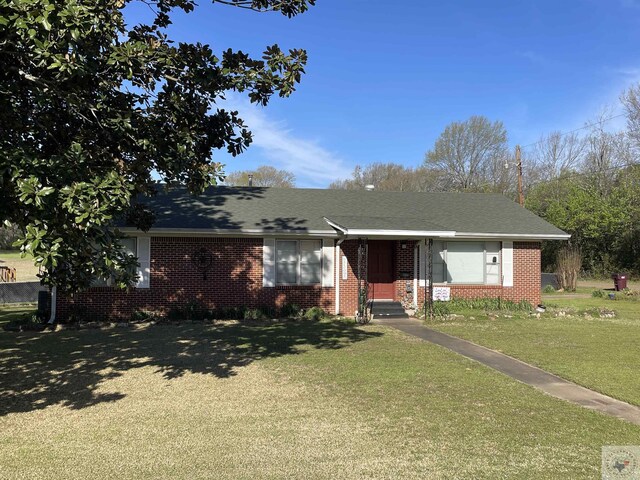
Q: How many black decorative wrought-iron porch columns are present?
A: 2